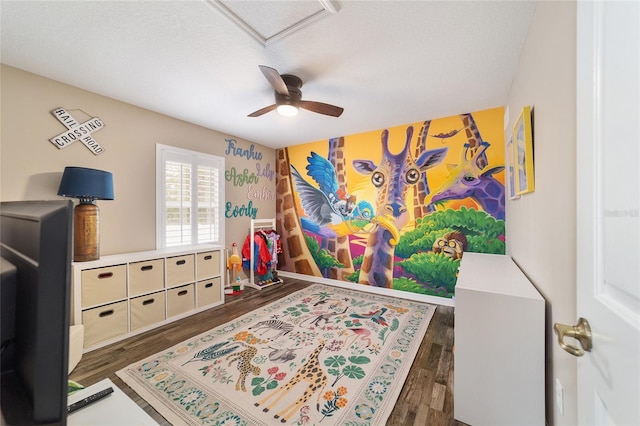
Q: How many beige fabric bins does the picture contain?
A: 8